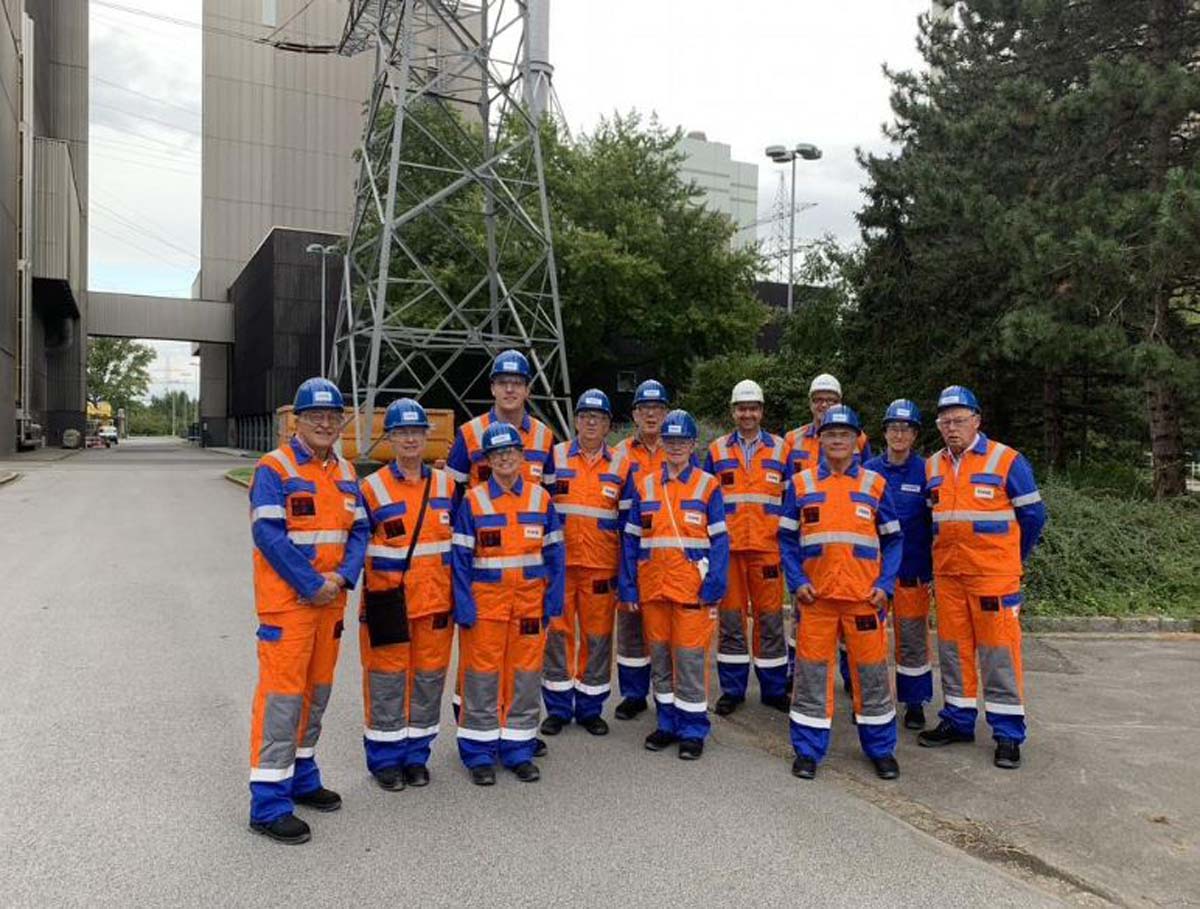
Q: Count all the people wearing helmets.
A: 12